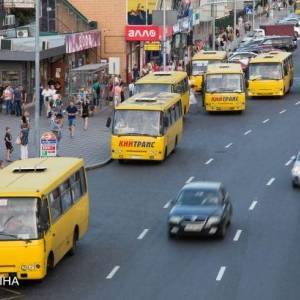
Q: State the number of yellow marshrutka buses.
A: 6